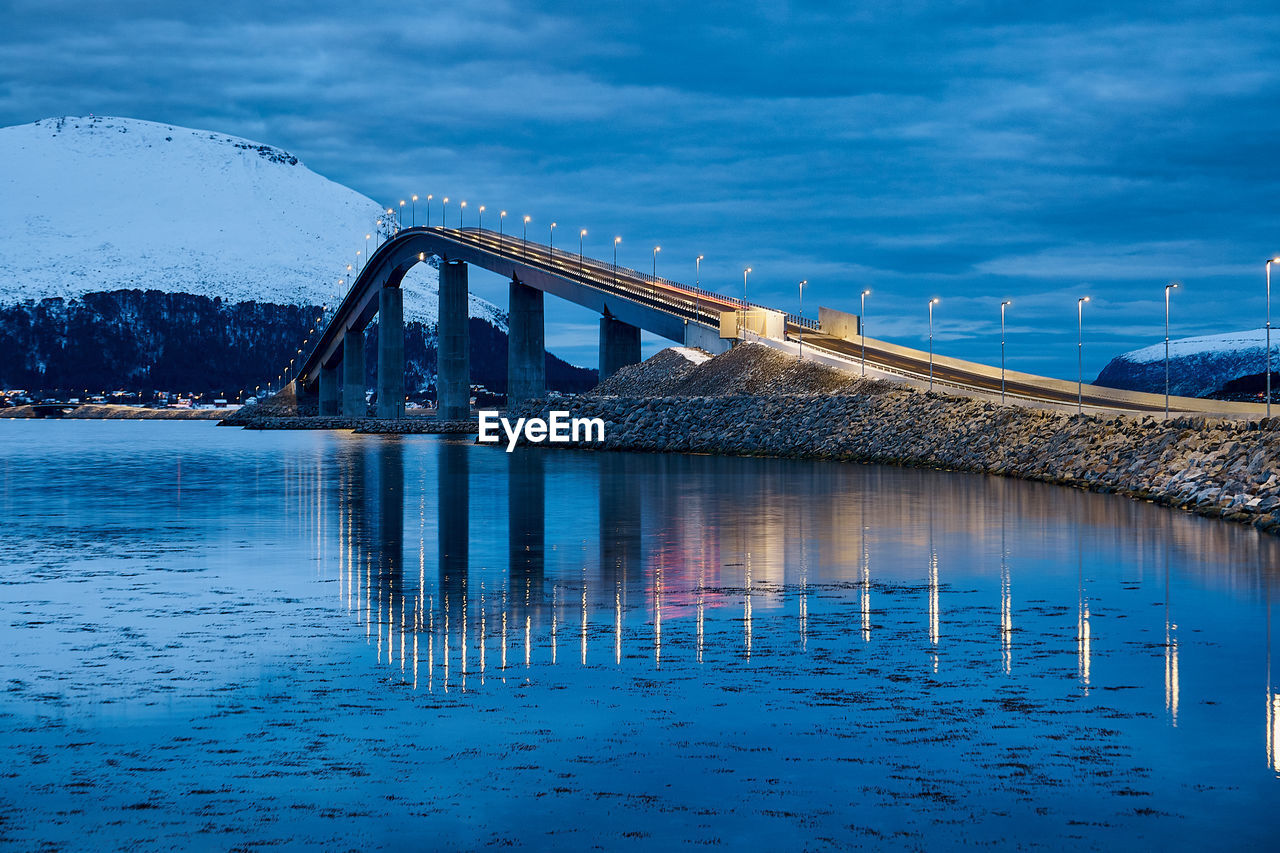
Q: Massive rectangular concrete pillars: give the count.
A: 6